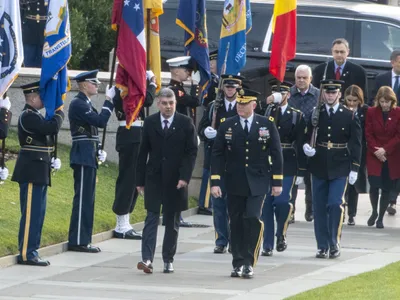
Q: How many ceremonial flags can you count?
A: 7